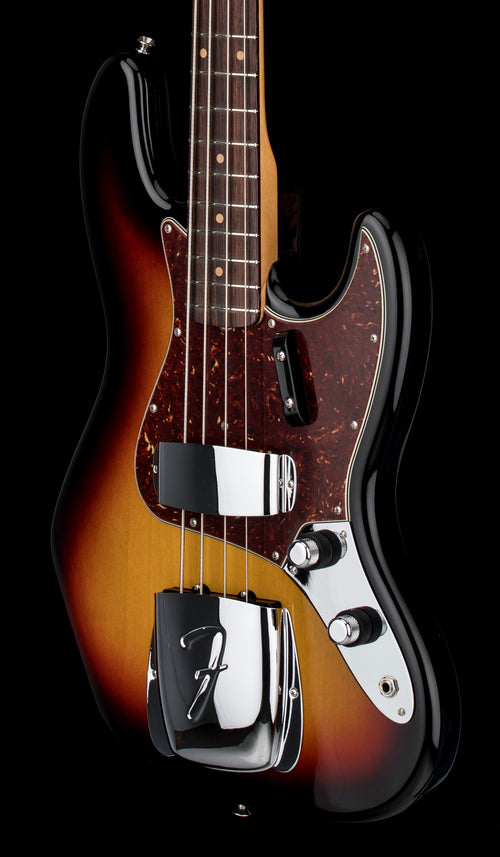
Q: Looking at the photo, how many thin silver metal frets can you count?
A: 10